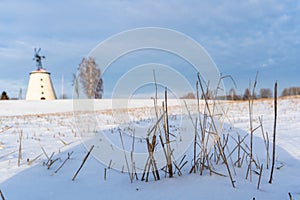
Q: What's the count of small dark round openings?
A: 3